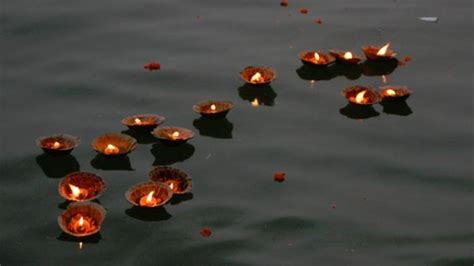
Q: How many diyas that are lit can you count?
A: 15